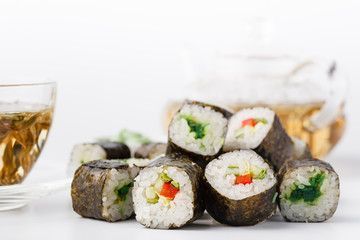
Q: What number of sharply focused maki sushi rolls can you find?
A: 6